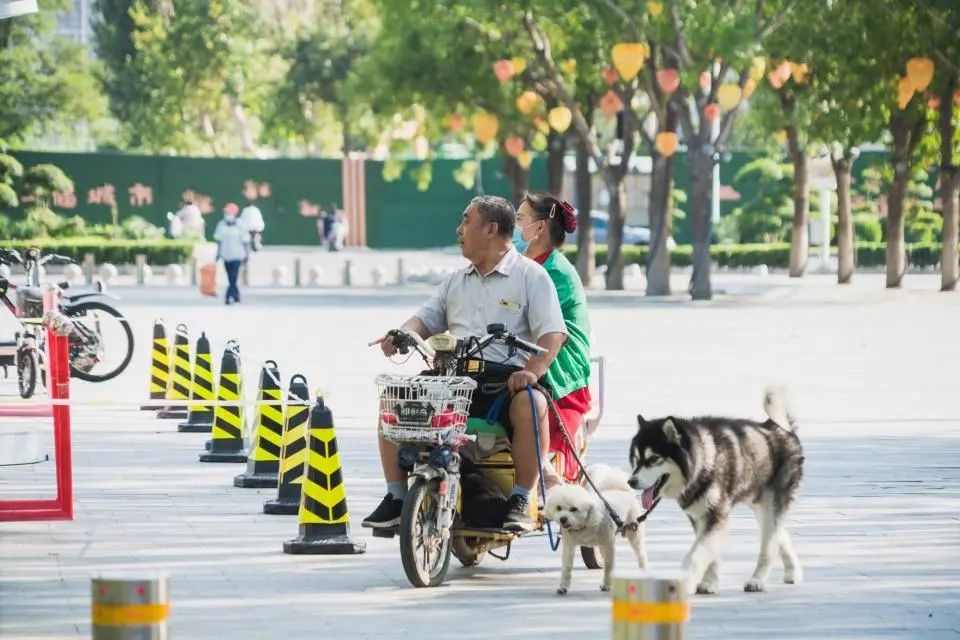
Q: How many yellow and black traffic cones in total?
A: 7